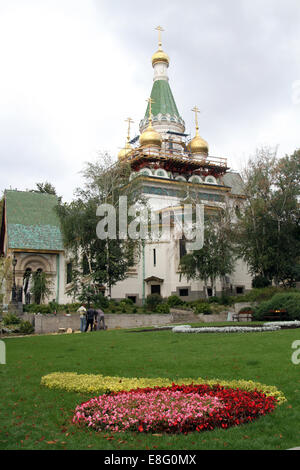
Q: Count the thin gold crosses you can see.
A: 4